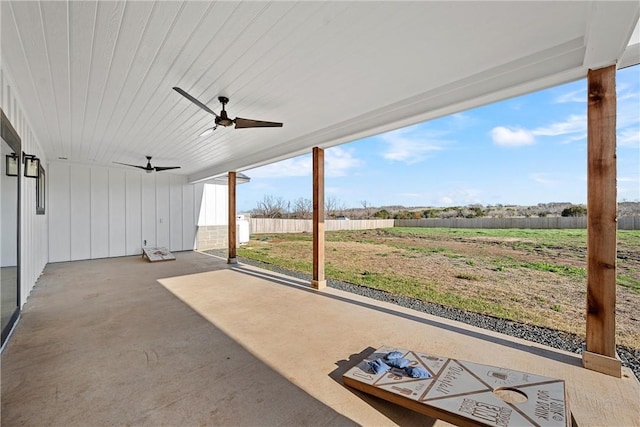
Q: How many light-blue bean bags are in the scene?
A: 4